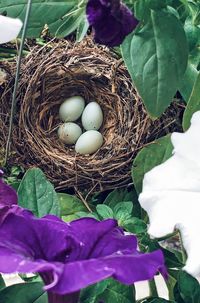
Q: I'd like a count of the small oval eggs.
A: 4